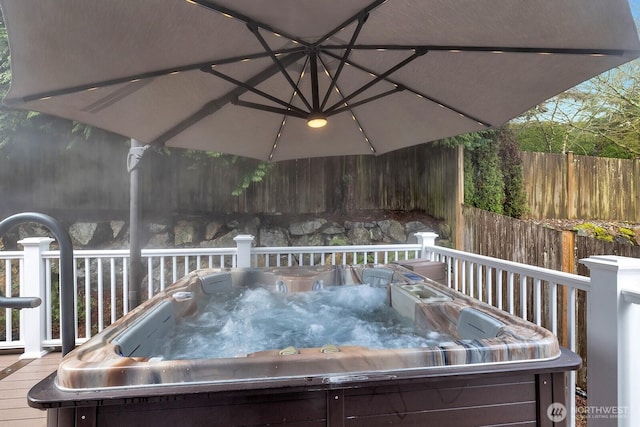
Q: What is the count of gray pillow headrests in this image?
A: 4